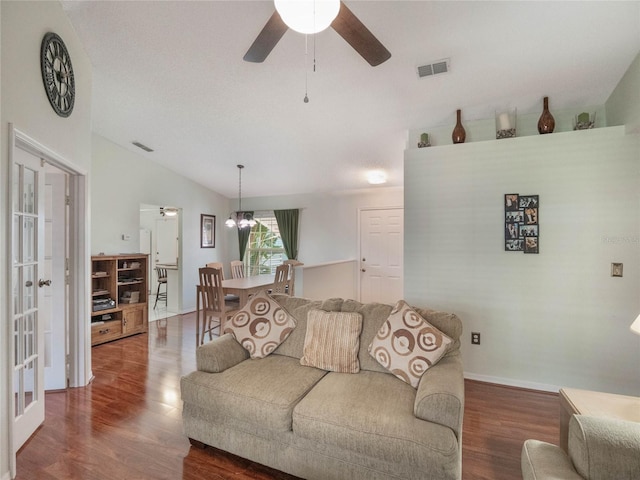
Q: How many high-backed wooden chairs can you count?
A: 5